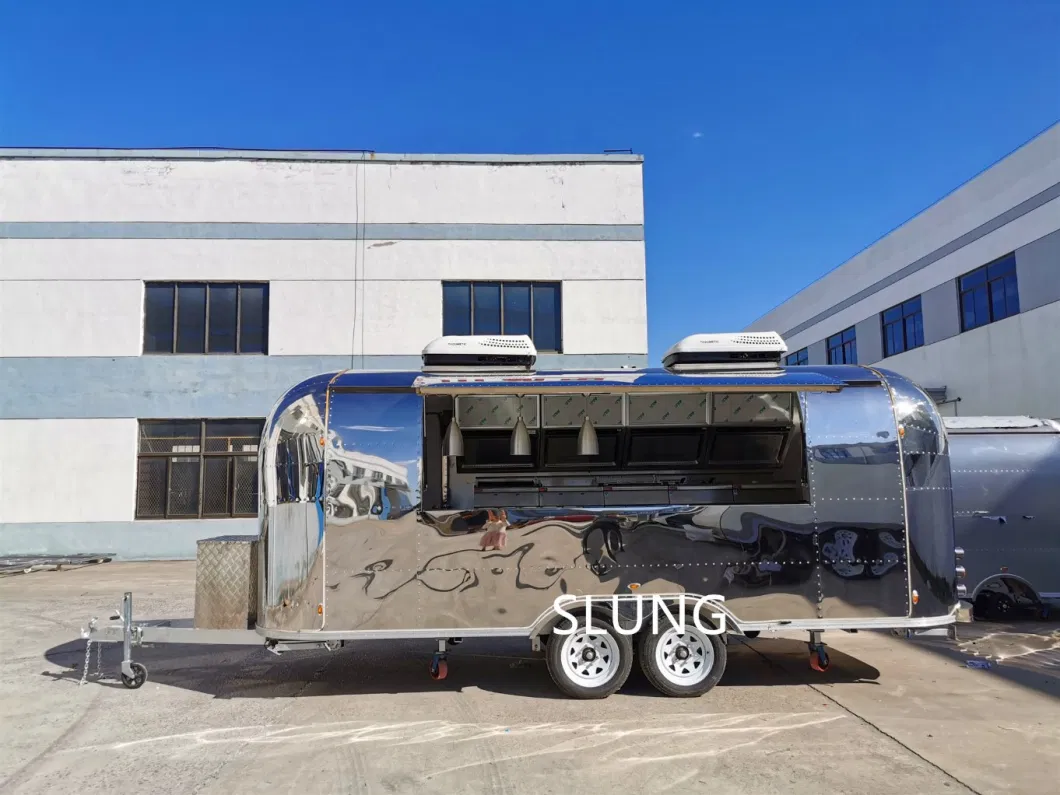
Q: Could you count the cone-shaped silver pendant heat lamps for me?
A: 3